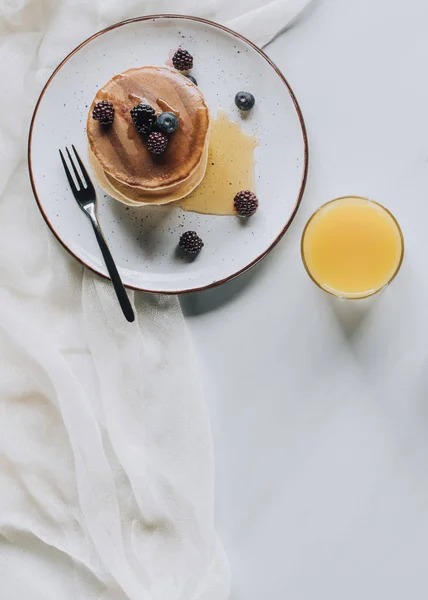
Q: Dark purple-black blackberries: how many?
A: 6